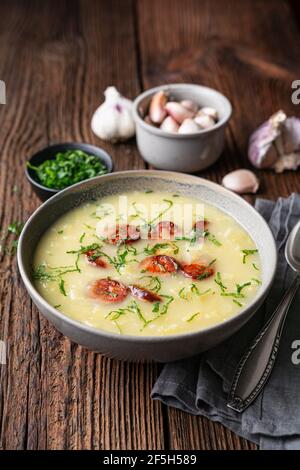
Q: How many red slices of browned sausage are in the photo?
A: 8